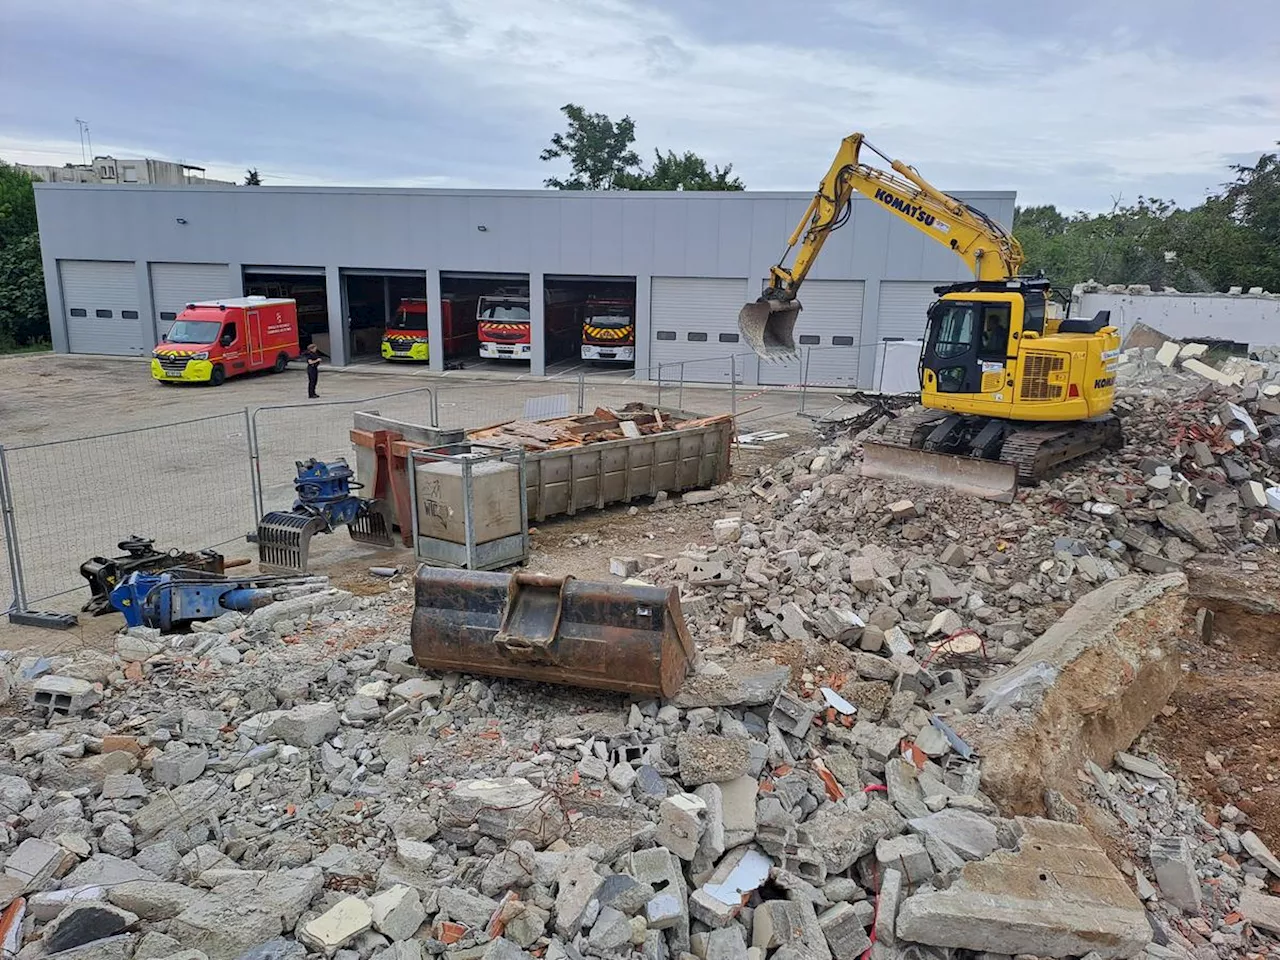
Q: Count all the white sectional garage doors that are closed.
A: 5